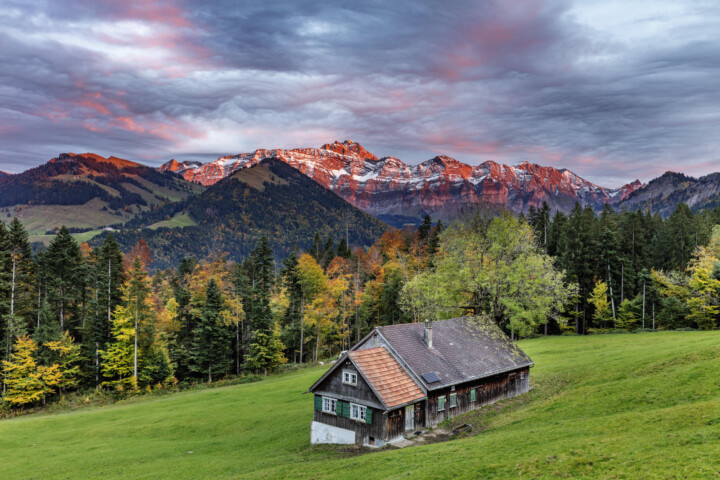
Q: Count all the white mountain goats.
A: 0